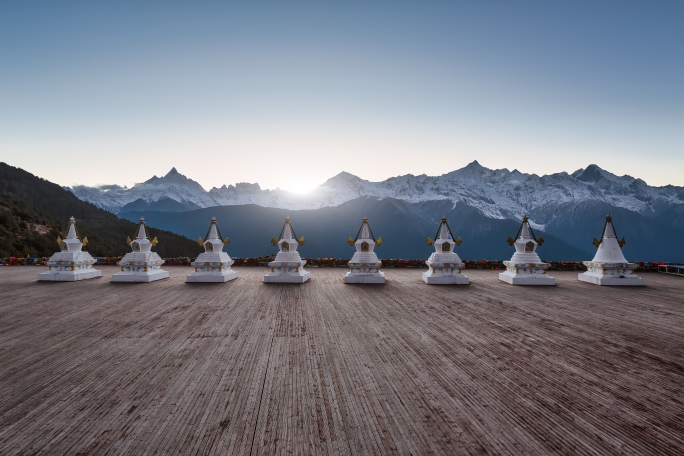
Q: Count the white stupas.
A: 8